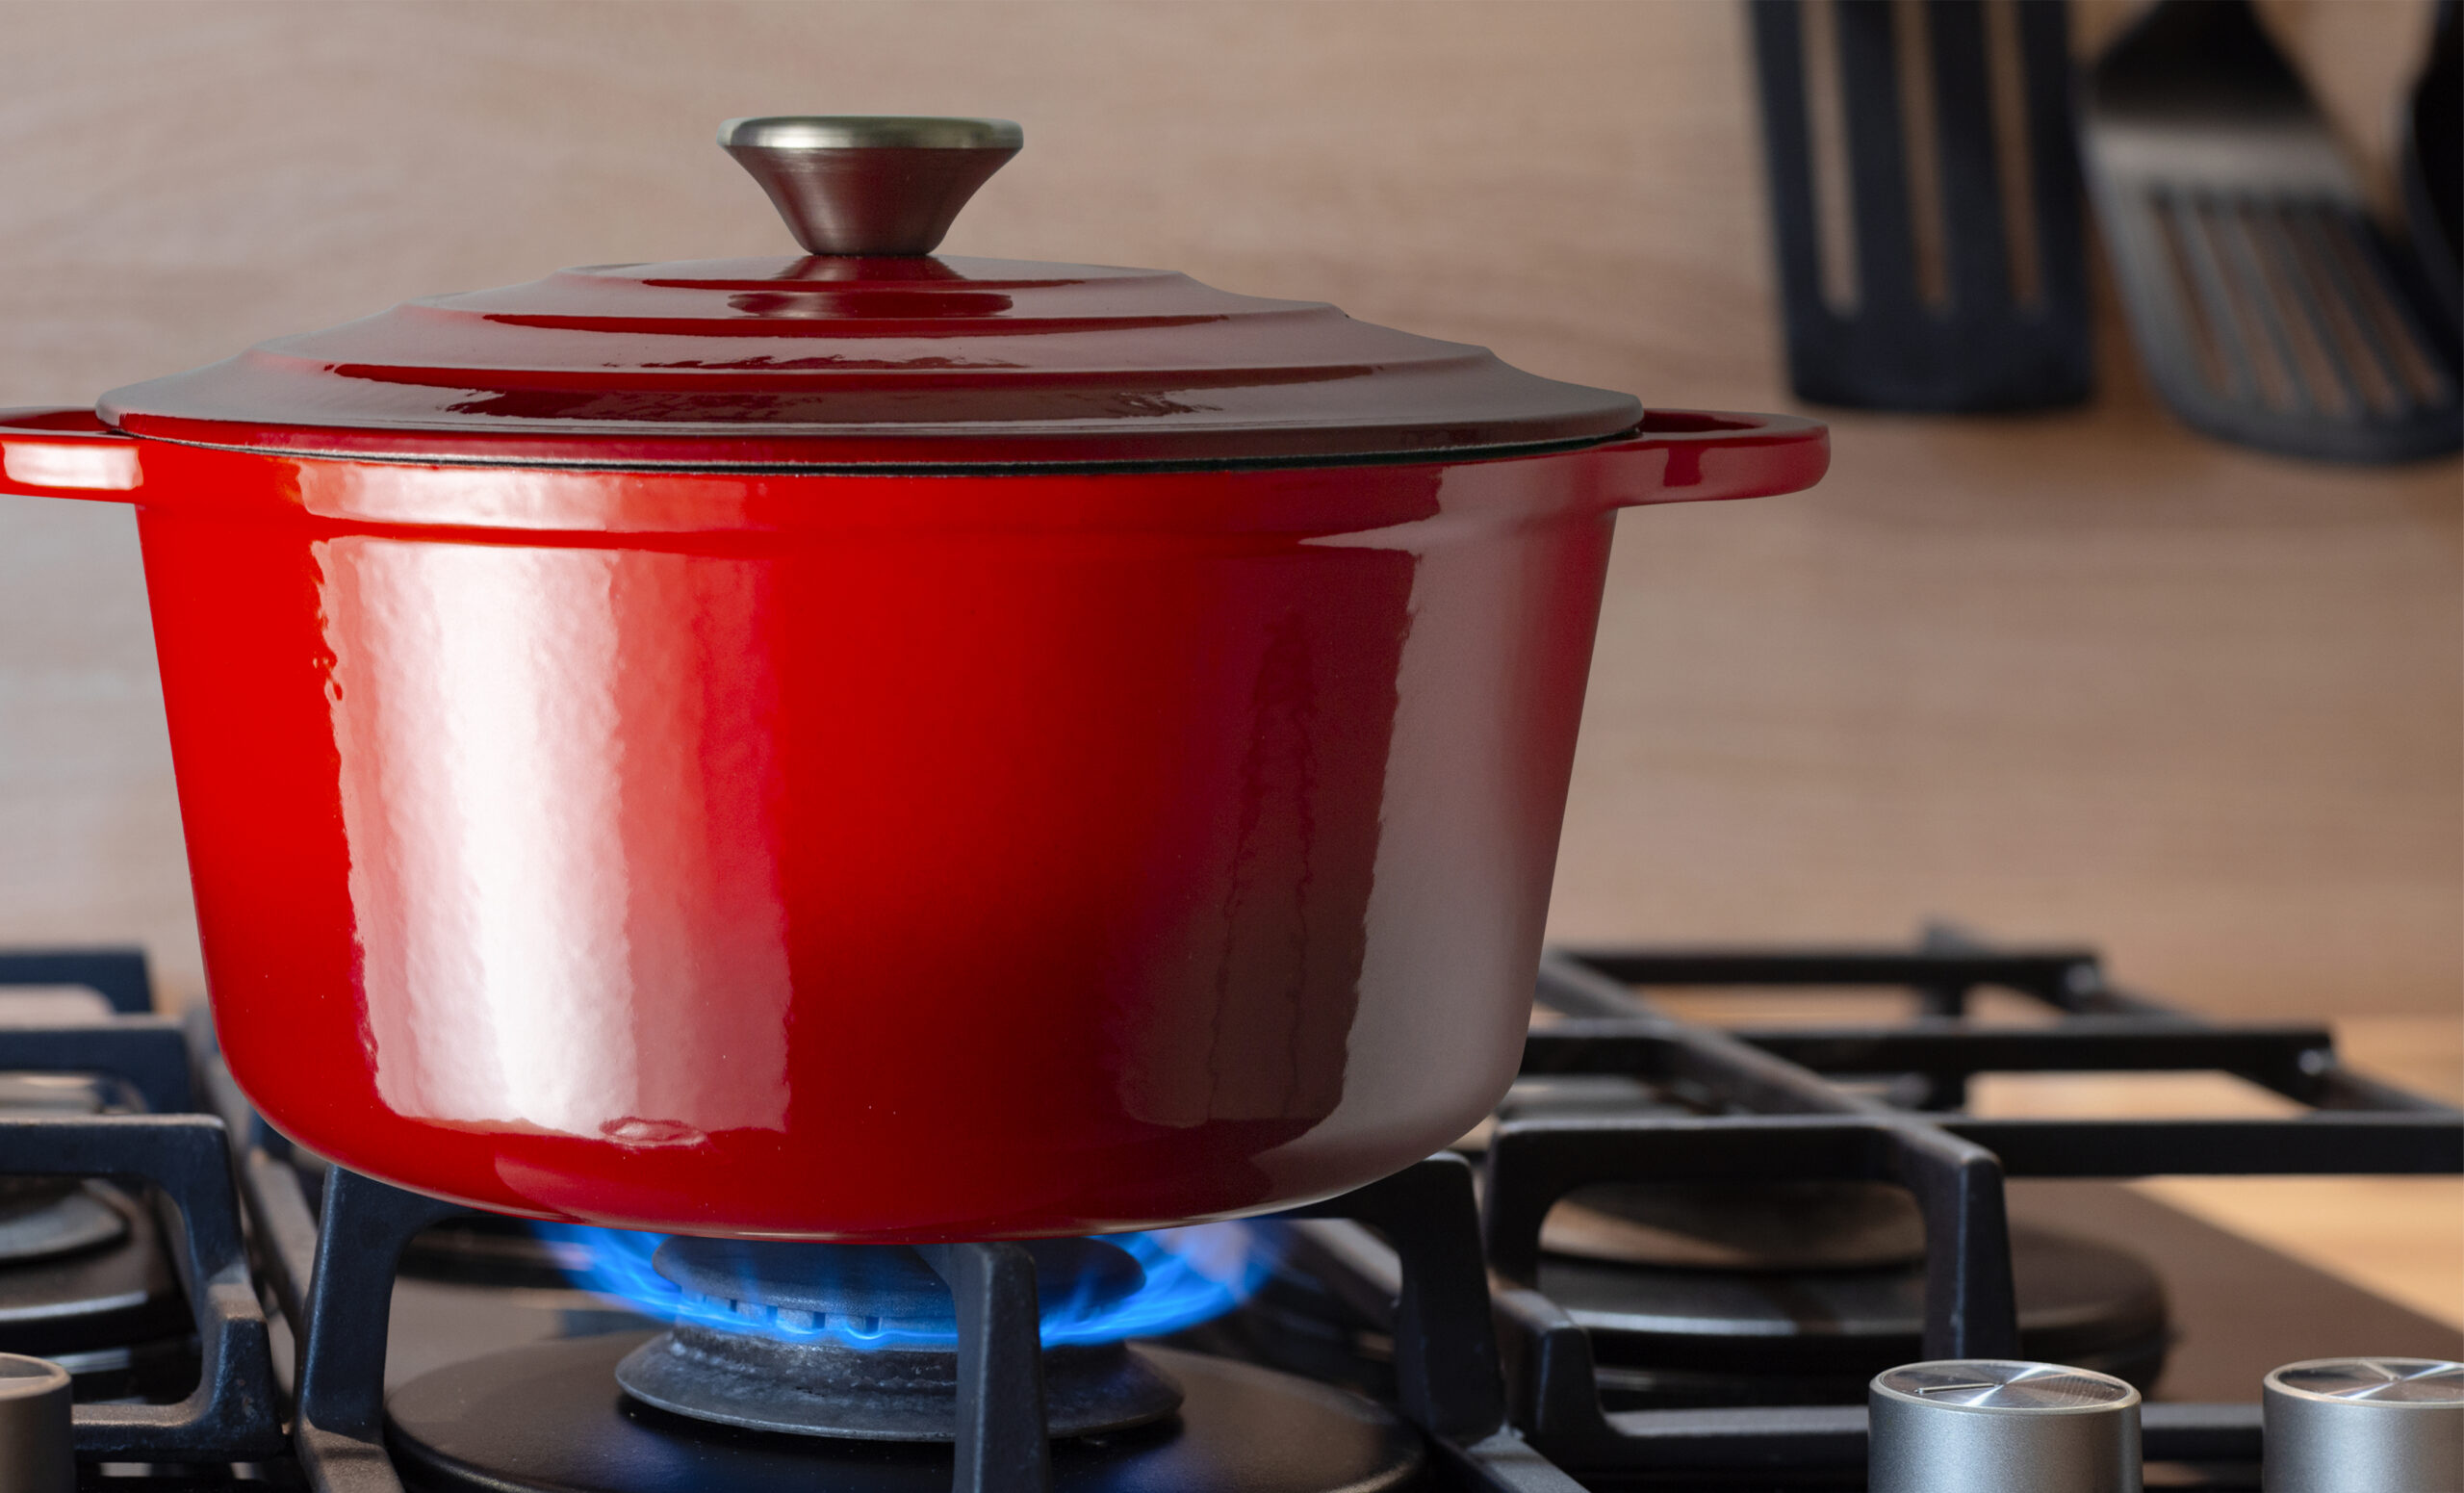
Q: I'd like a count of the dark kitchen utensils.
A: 3